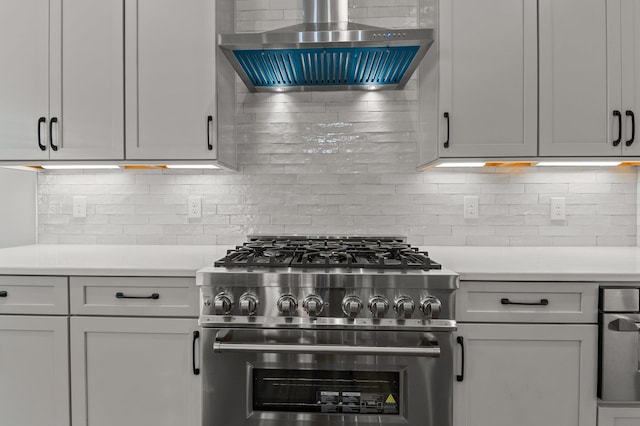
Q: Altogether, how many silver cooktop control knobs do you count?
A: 8